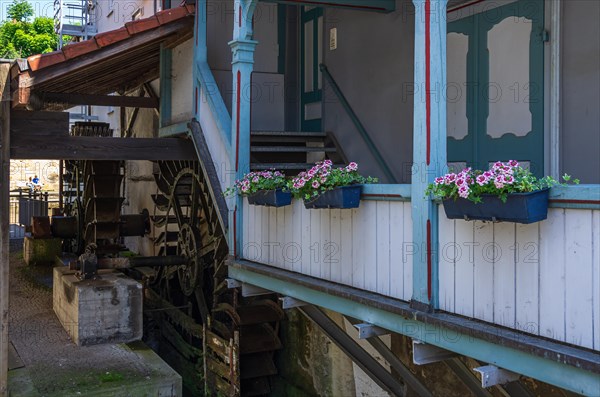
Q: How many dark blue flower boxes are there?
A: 3